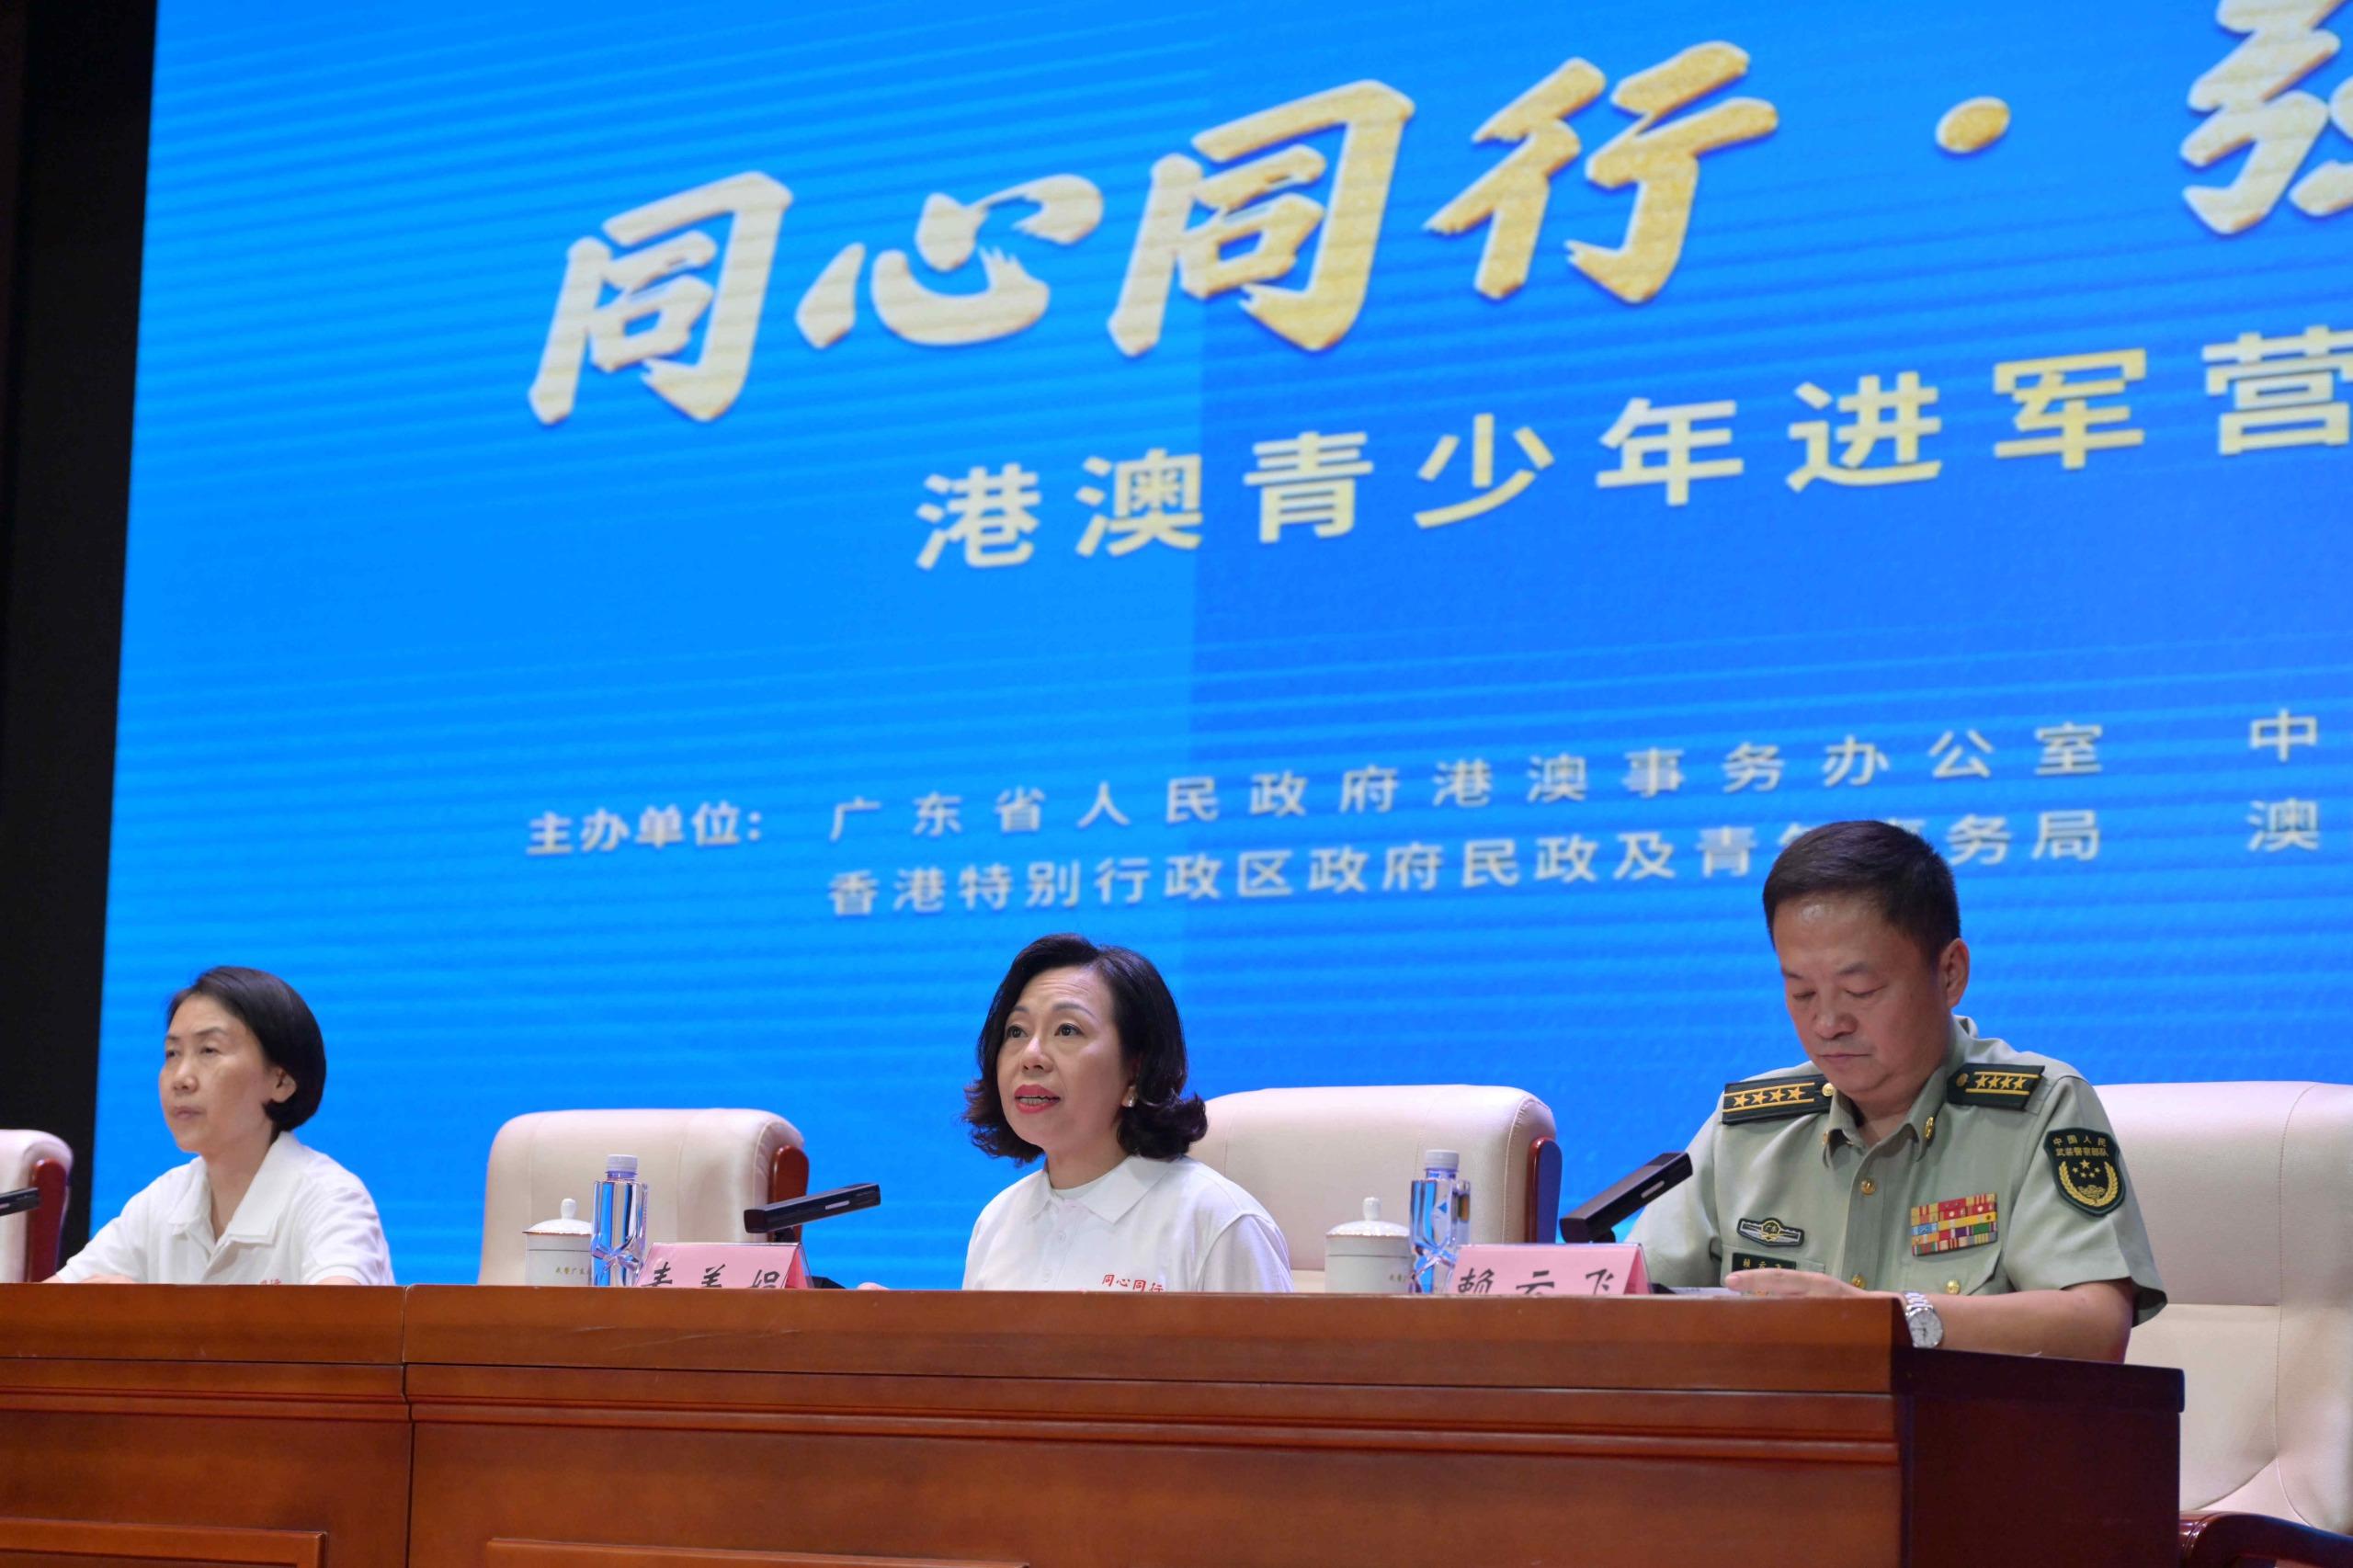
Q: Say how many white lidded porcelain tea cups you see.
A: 2